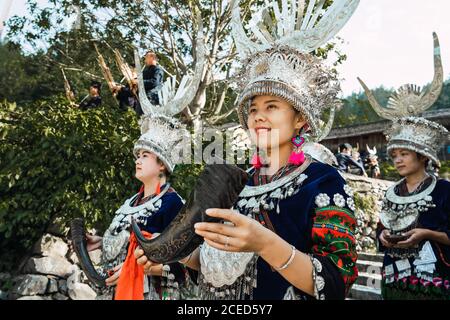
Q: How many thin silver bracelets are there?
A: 1